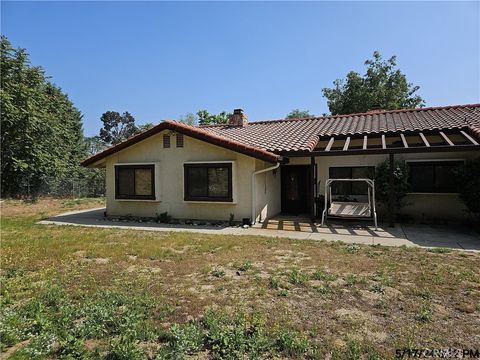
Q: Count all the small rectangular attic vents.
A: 2